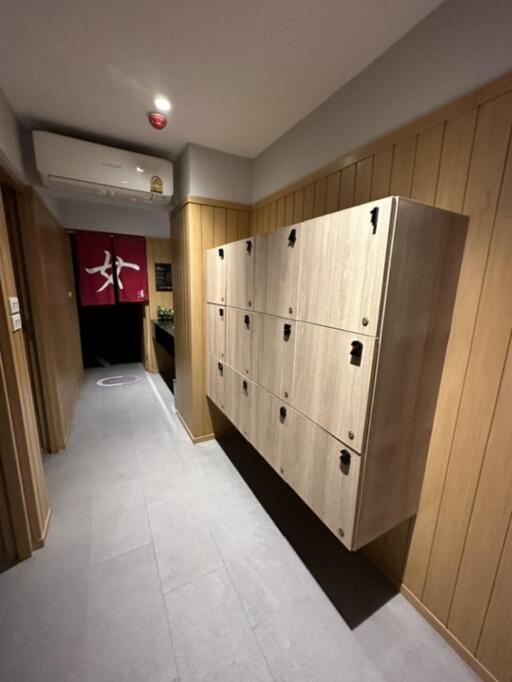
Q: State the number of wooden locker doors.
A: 12